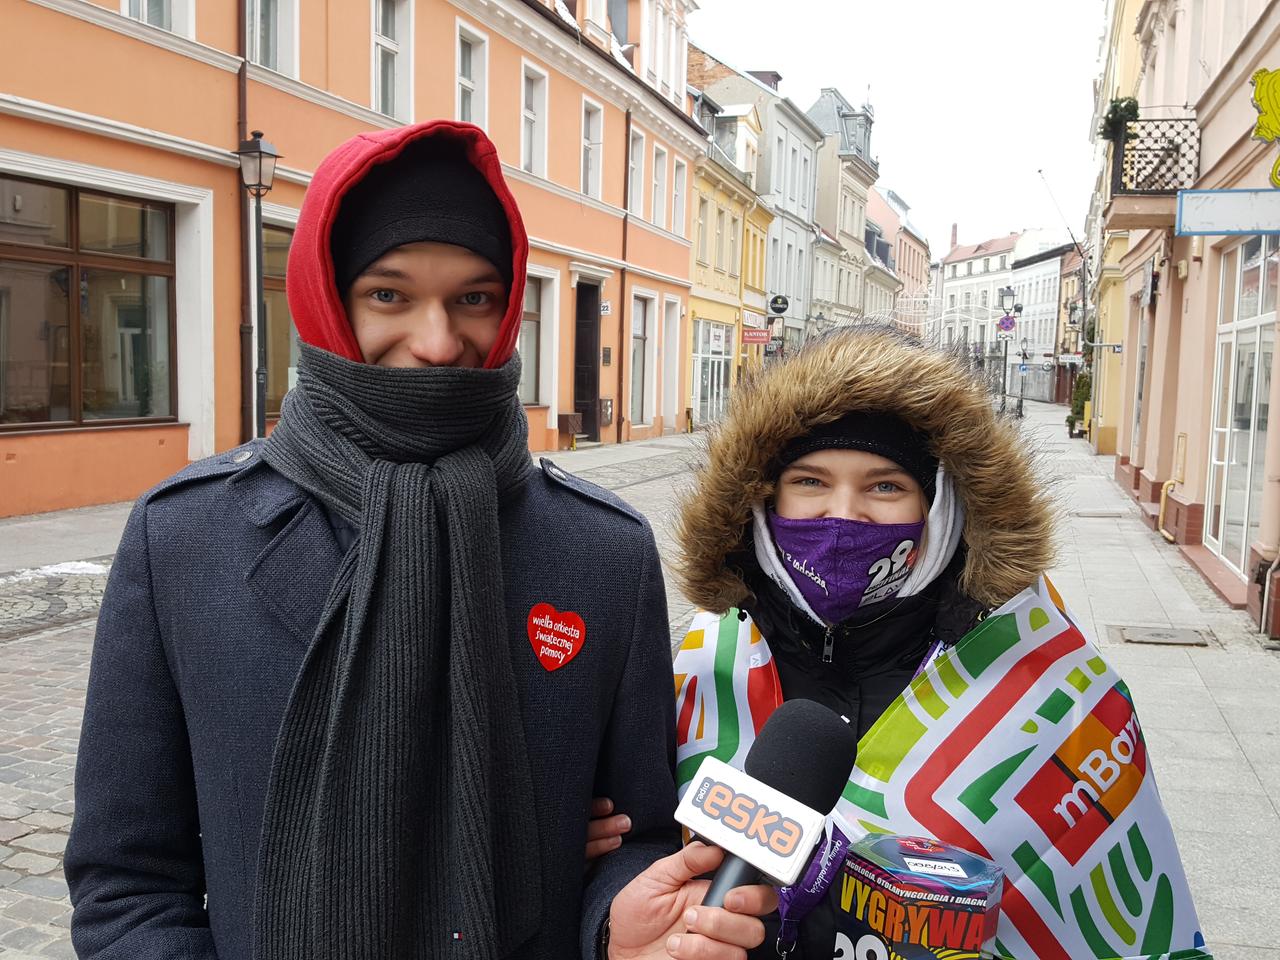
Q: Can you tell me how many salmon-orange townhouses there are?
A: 1